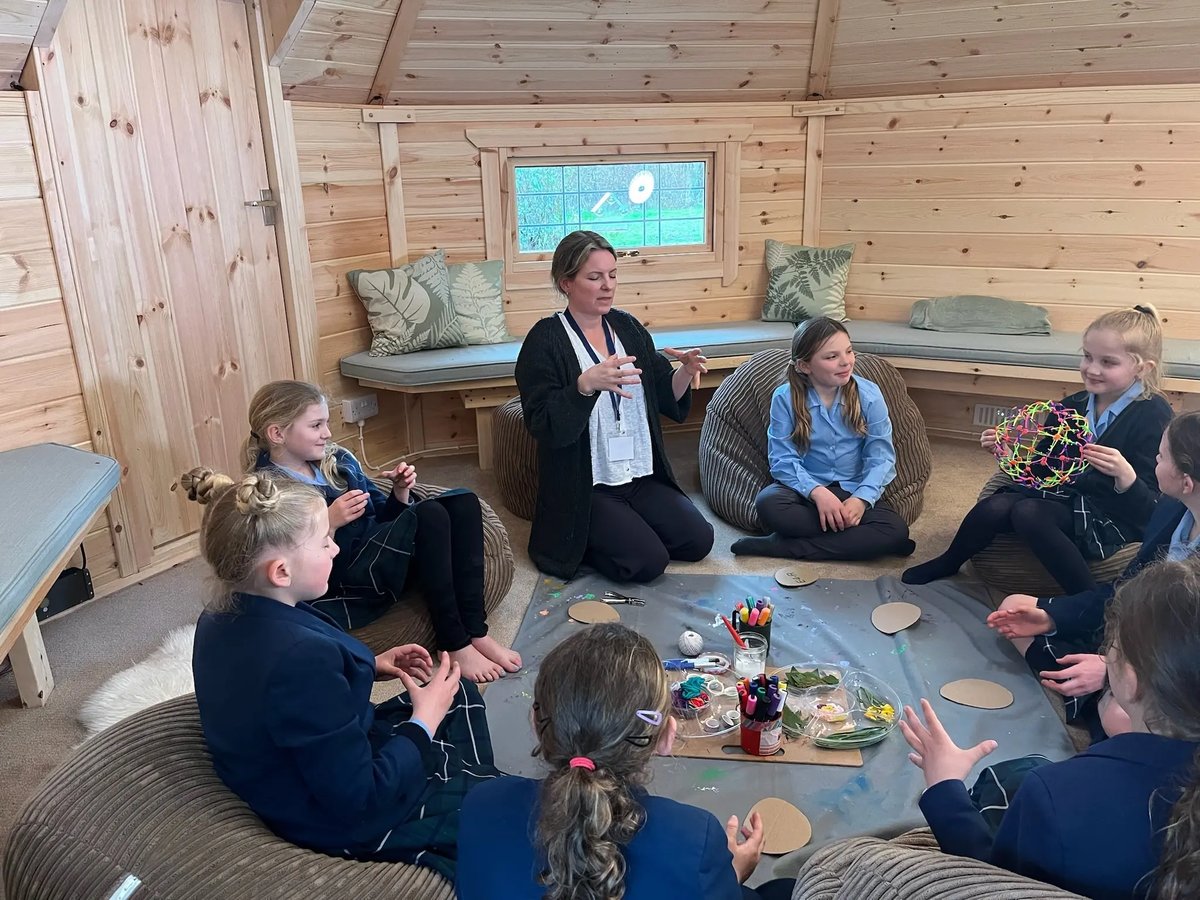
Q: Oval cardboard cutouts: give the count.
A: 5